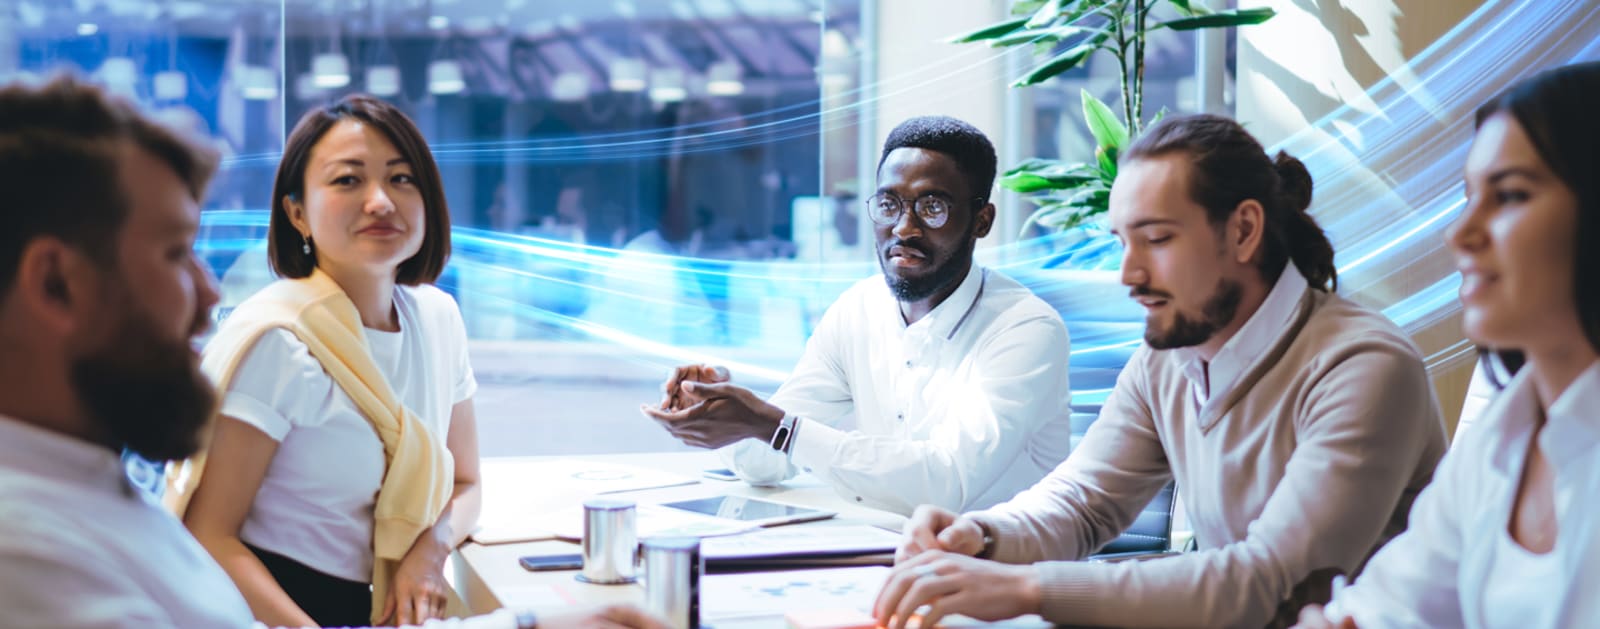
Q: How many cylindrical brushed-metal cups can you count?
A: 2